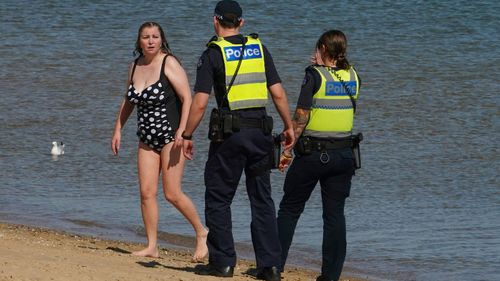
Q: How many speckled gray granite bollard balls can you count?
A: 0